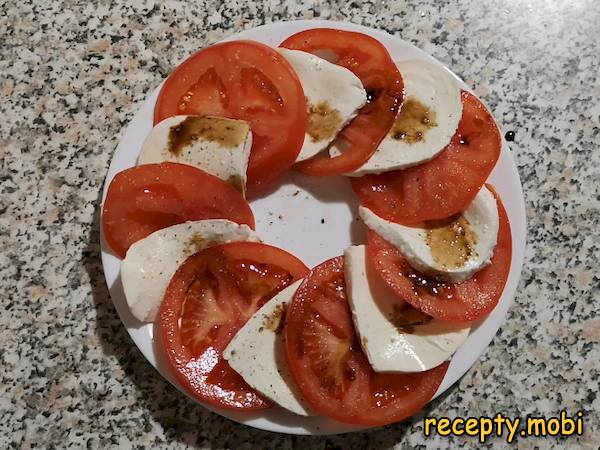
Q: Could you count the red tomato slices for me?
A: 7